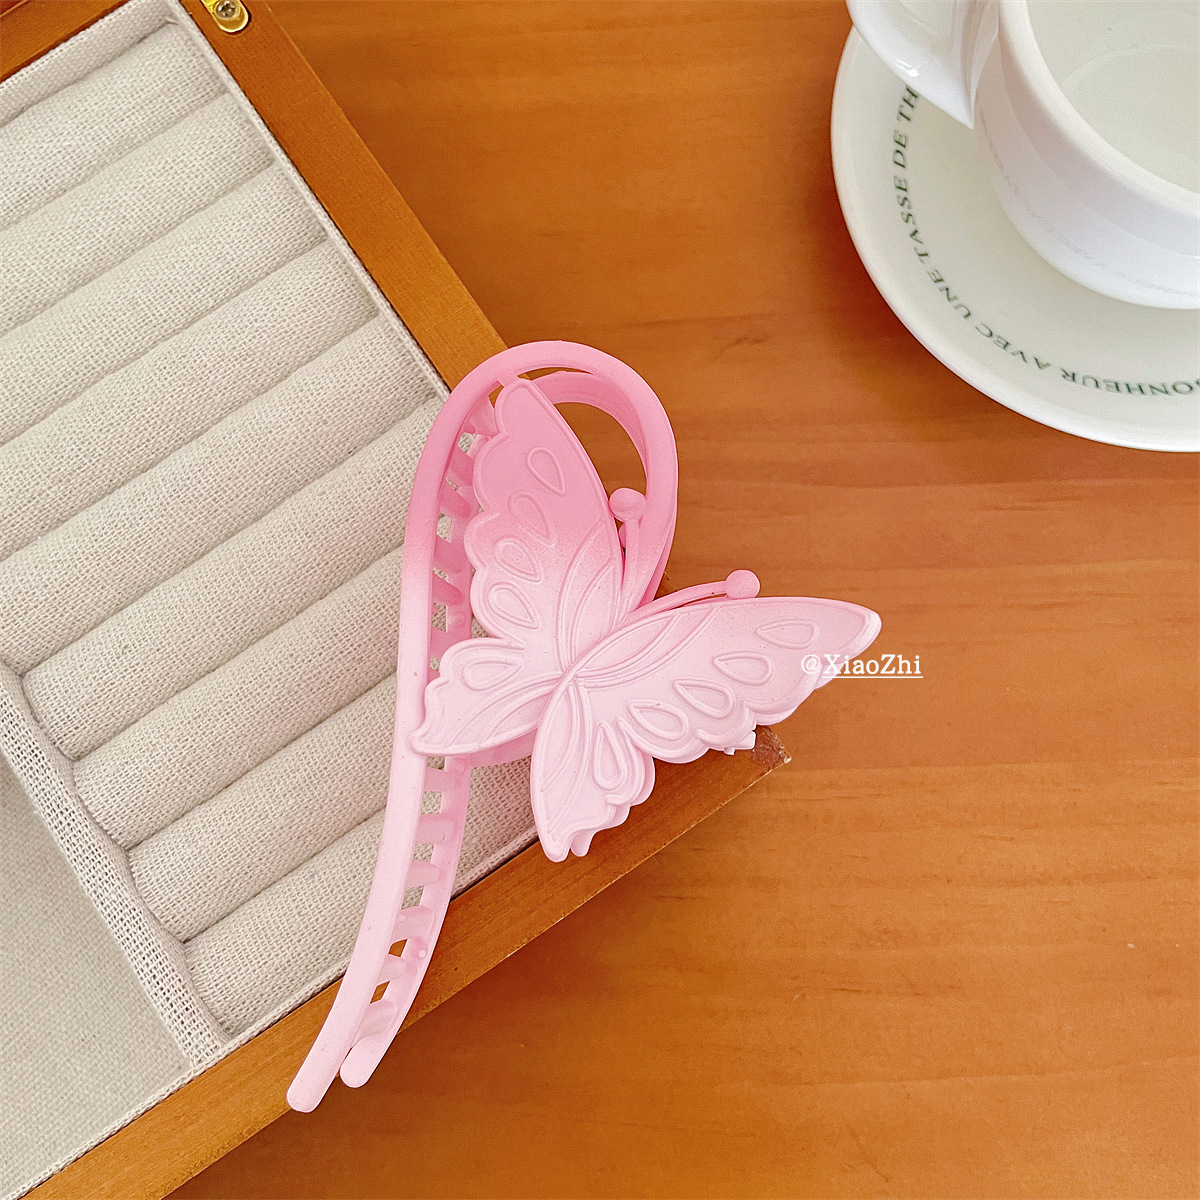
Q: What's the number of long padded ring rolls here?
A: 9